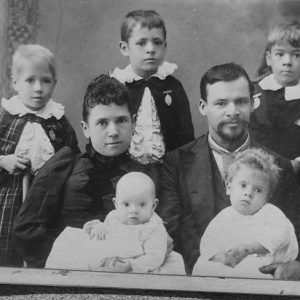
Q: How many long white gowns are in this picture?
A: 2